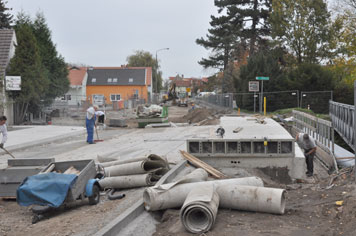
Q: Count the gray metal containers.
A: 2